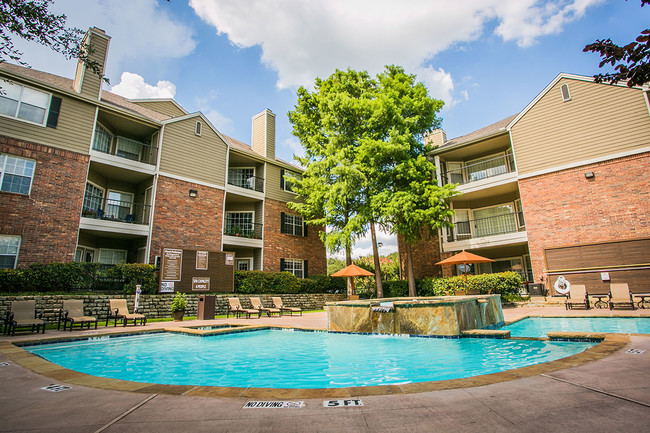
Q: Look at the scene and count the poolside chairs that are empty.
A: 8